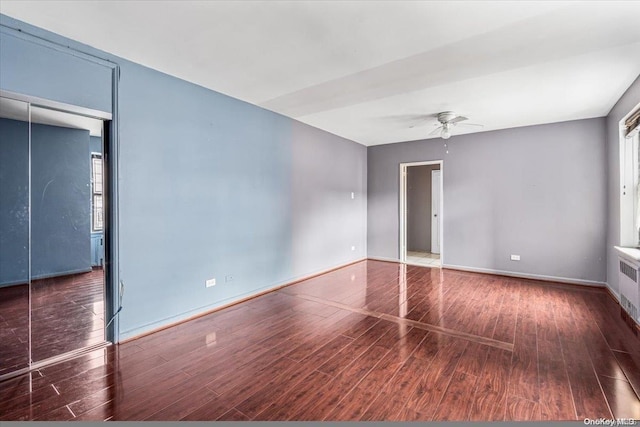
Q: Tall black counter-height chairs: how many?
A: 0